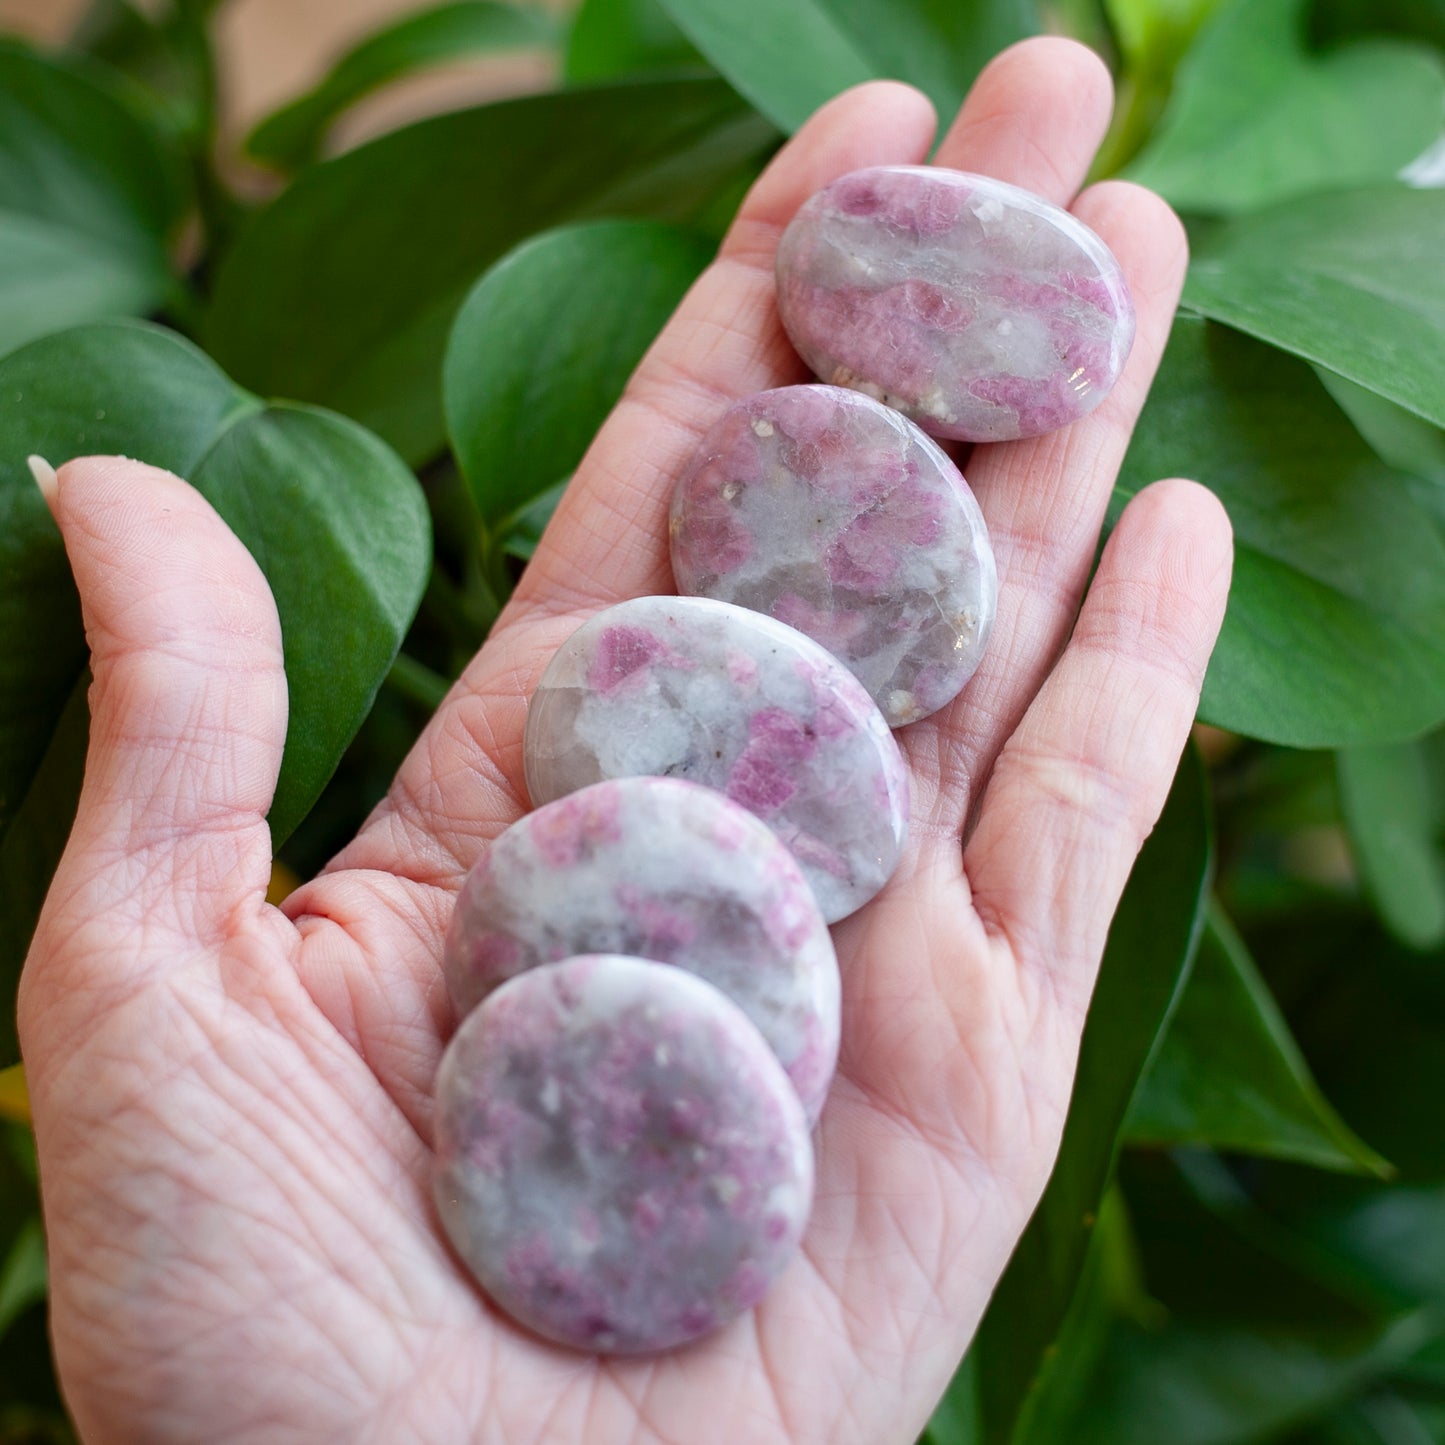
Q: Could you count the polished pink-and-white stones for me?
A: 5